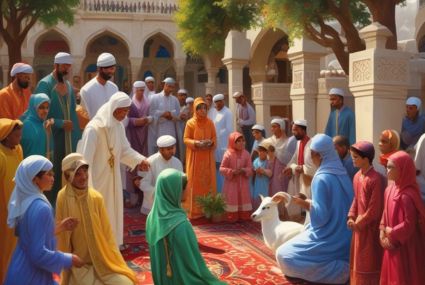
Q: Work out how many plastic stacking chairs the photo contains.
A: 0